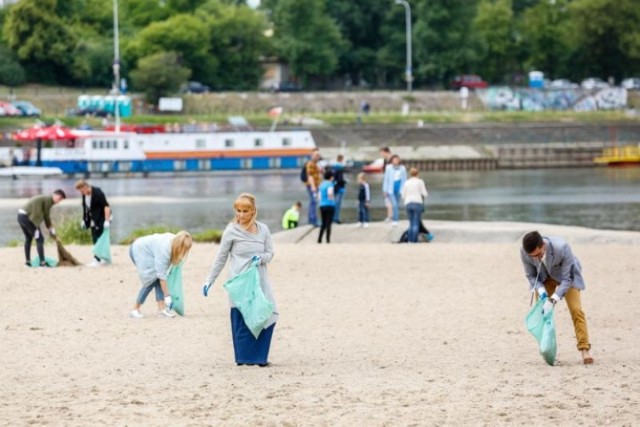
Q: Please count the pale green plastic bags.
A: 5